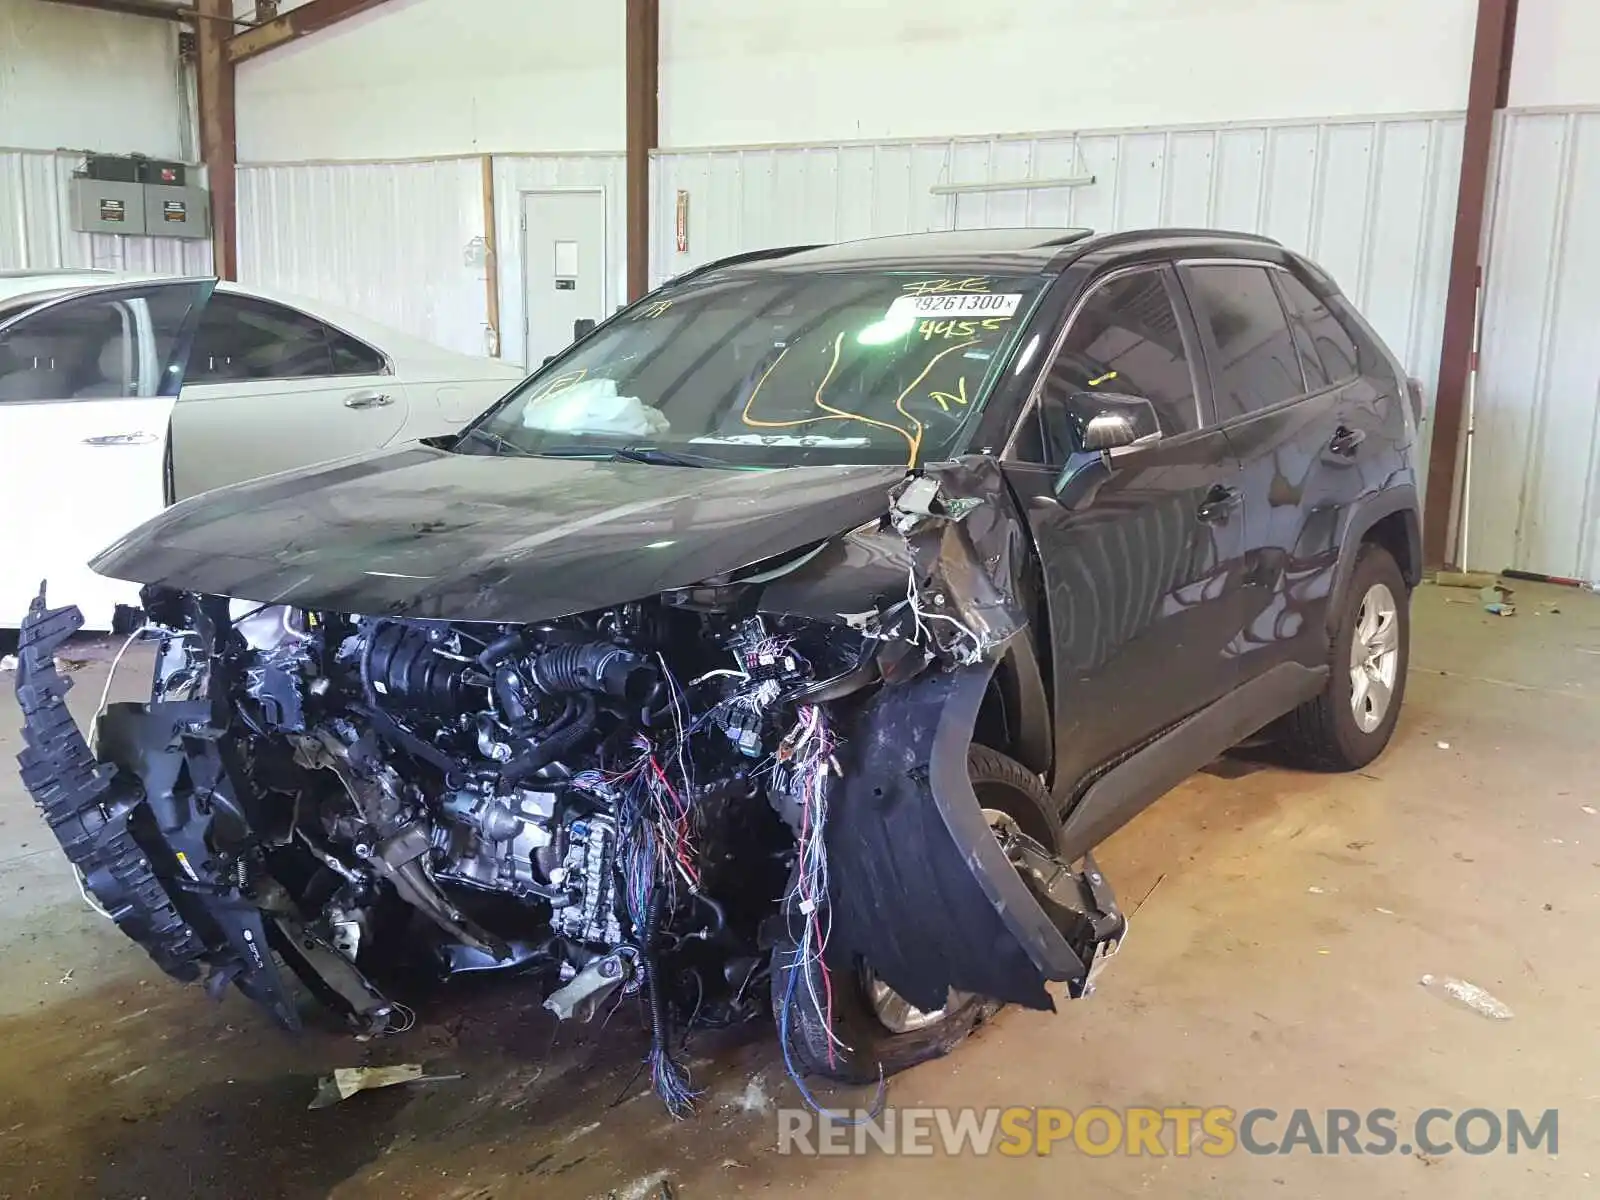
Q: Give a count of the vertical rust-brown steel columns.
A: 3